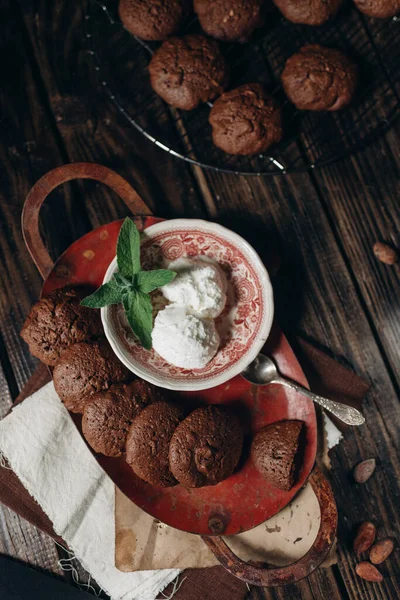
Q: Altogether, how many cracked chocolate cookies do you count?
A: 13